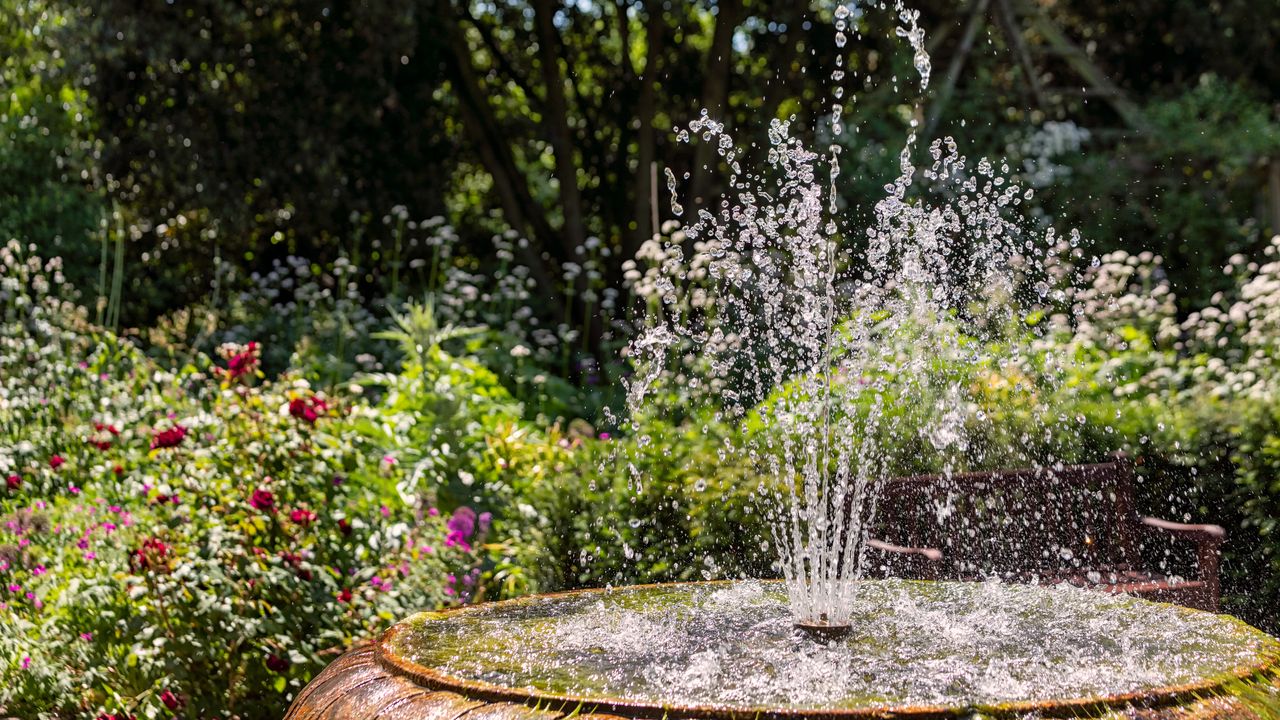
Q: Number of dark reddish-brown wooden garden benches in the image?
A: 1